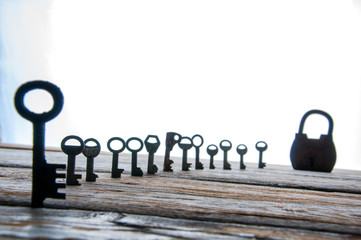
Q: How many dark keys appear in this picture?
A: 13